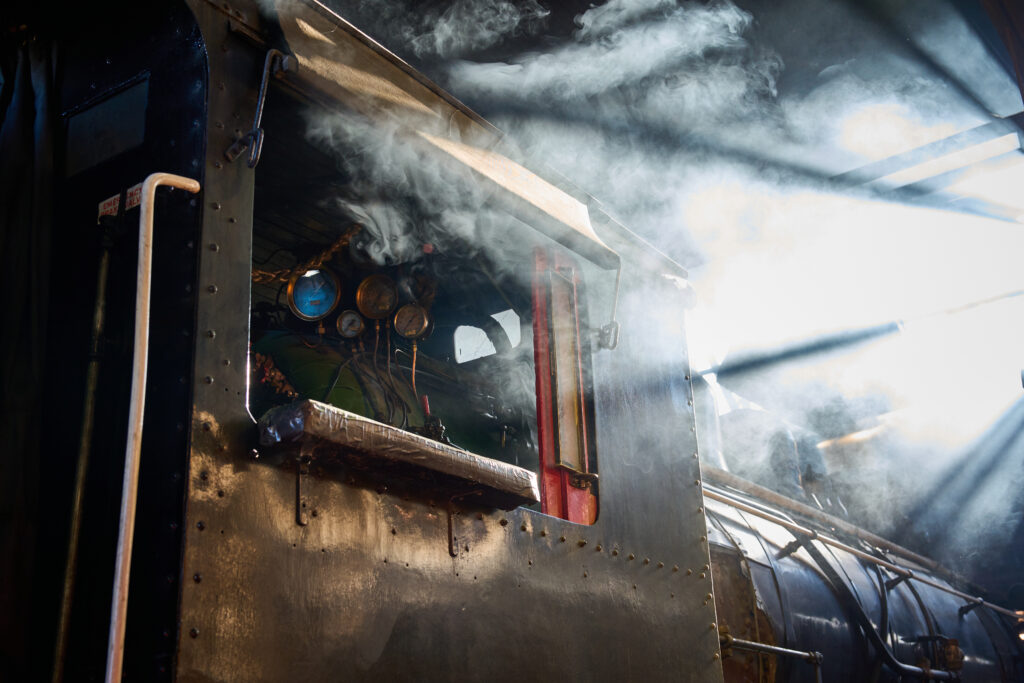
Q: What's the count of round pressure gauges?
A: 4